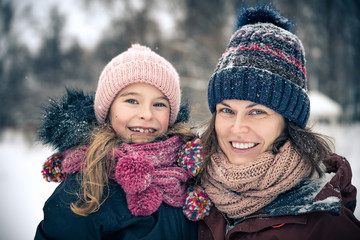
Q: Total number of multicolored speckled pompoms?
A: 3